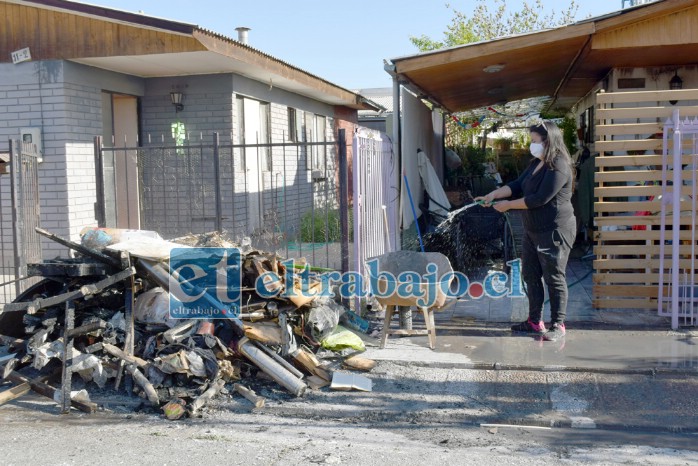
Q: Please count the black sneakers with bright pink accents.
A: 2